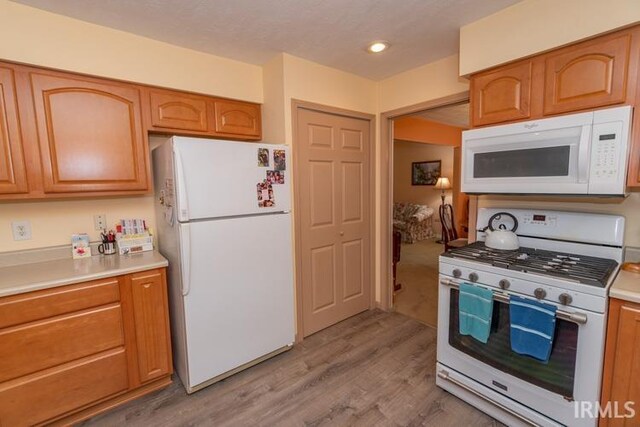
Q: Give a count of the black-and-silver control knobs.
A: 5